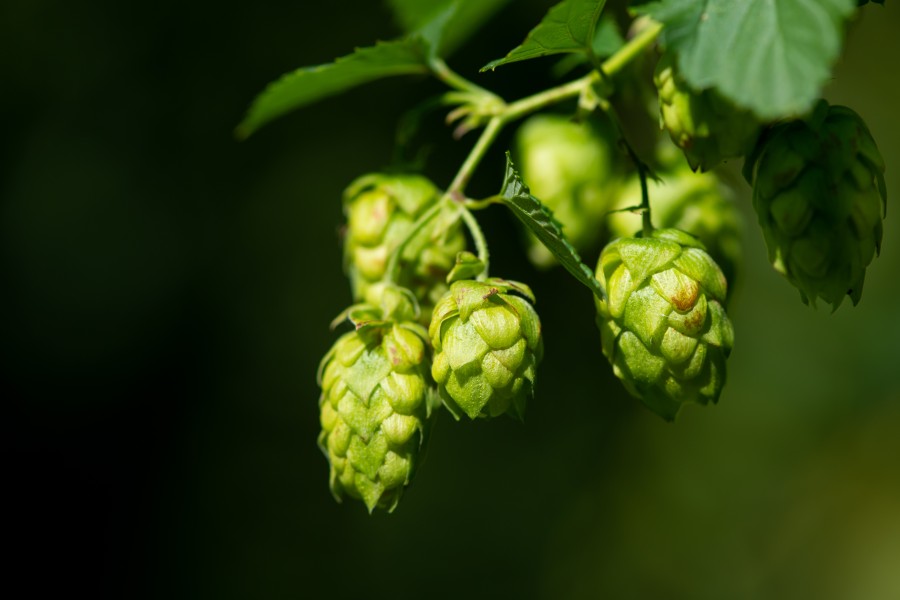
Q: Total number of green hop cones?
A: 8